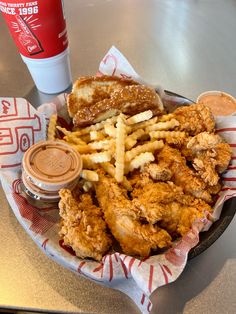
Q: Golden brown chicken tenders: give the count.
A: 6